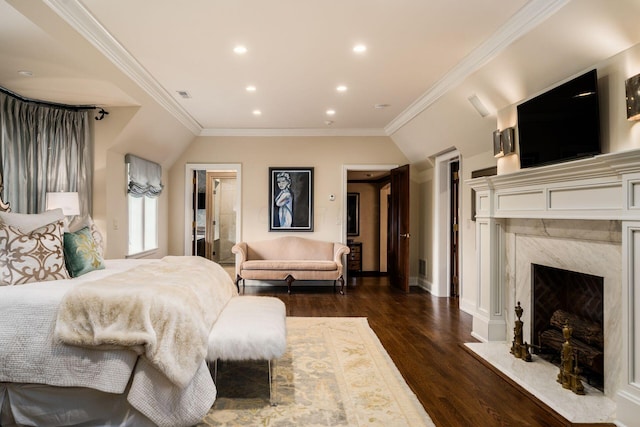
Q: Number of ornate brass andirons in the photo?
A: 2